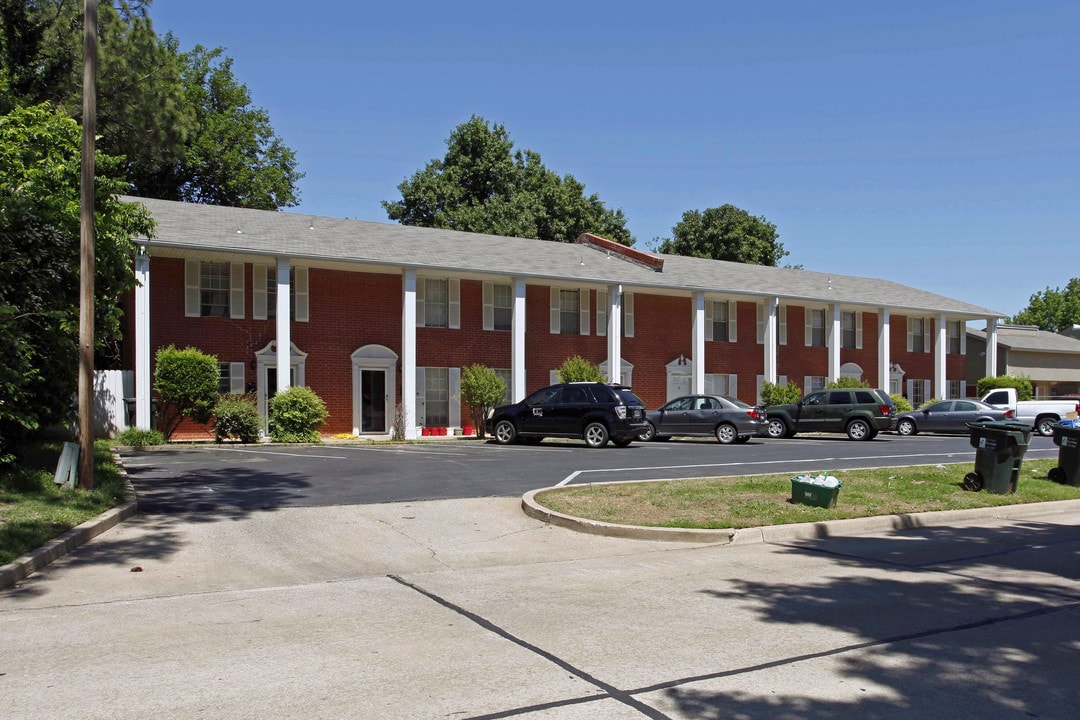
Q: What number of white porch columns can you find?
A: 11